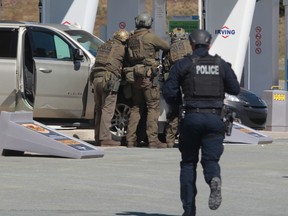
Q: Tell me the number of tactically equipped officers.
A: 4